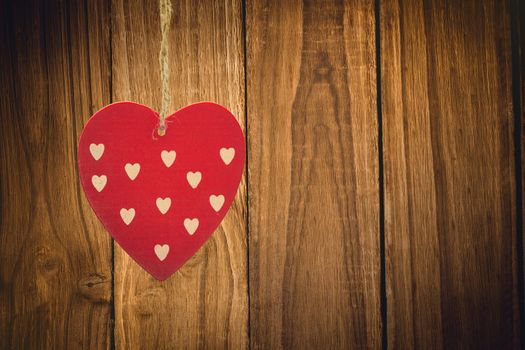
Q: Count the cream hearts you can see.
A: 11